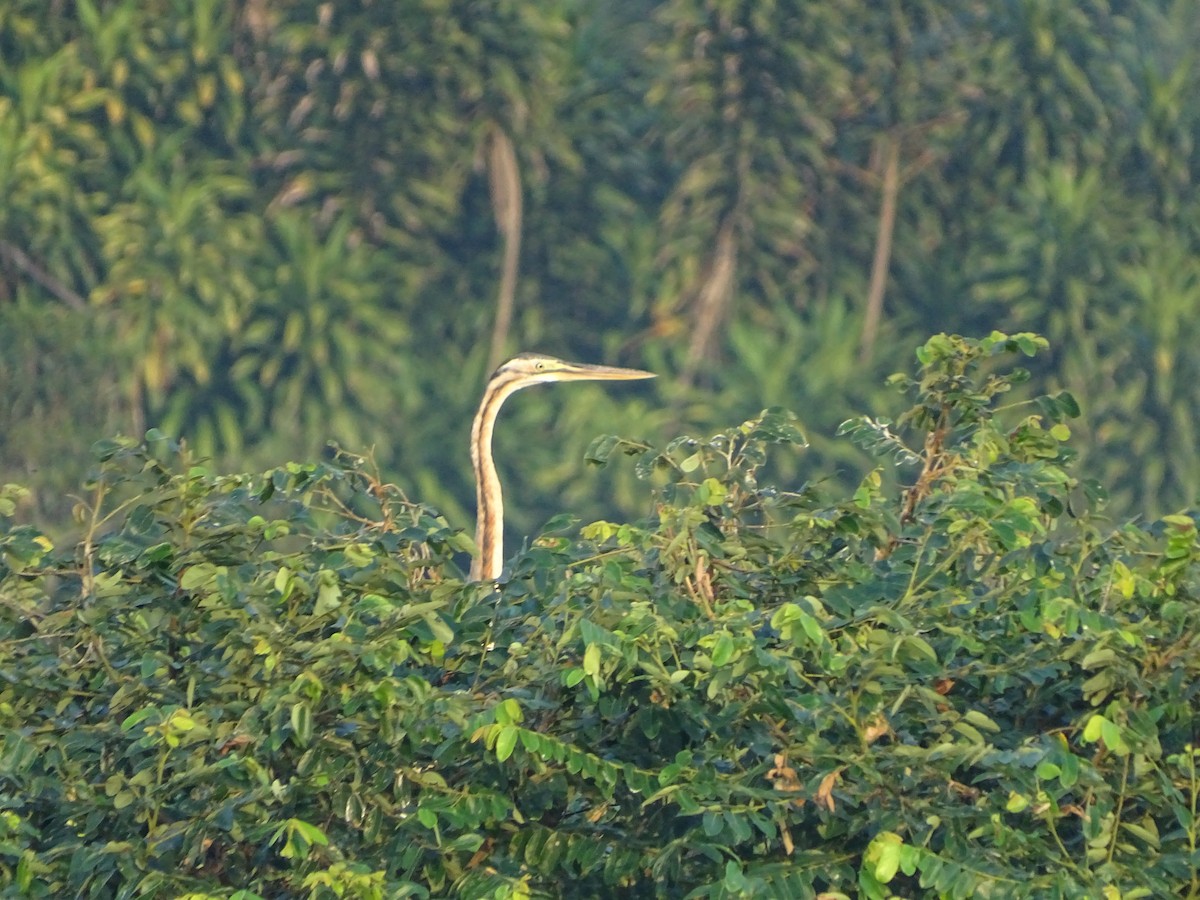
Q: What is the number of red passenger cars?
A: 0